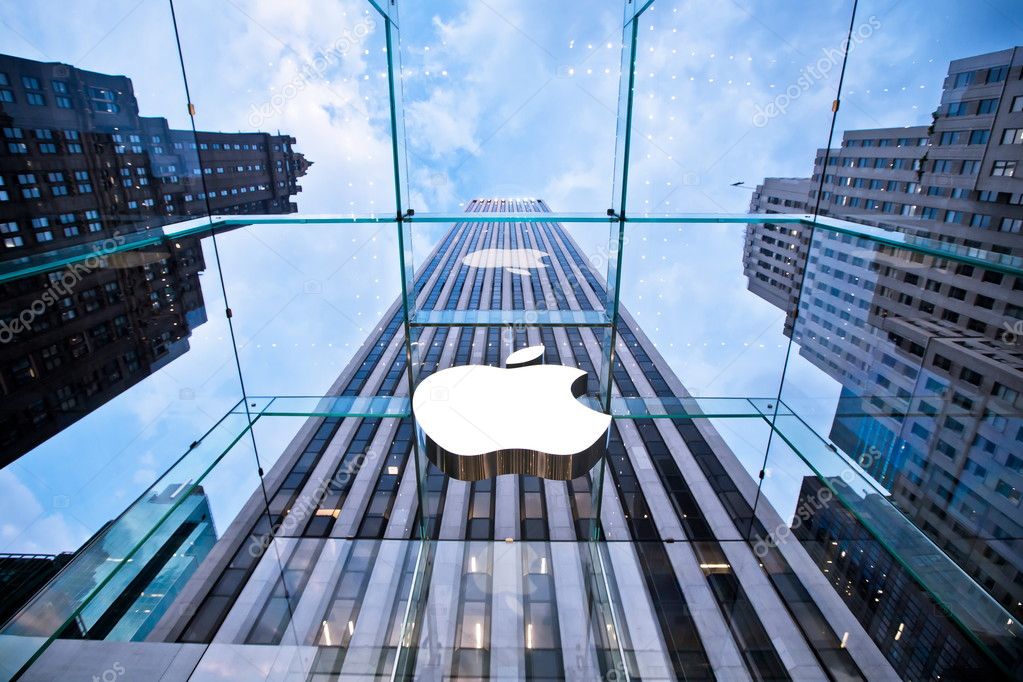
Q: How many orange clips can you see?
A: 2